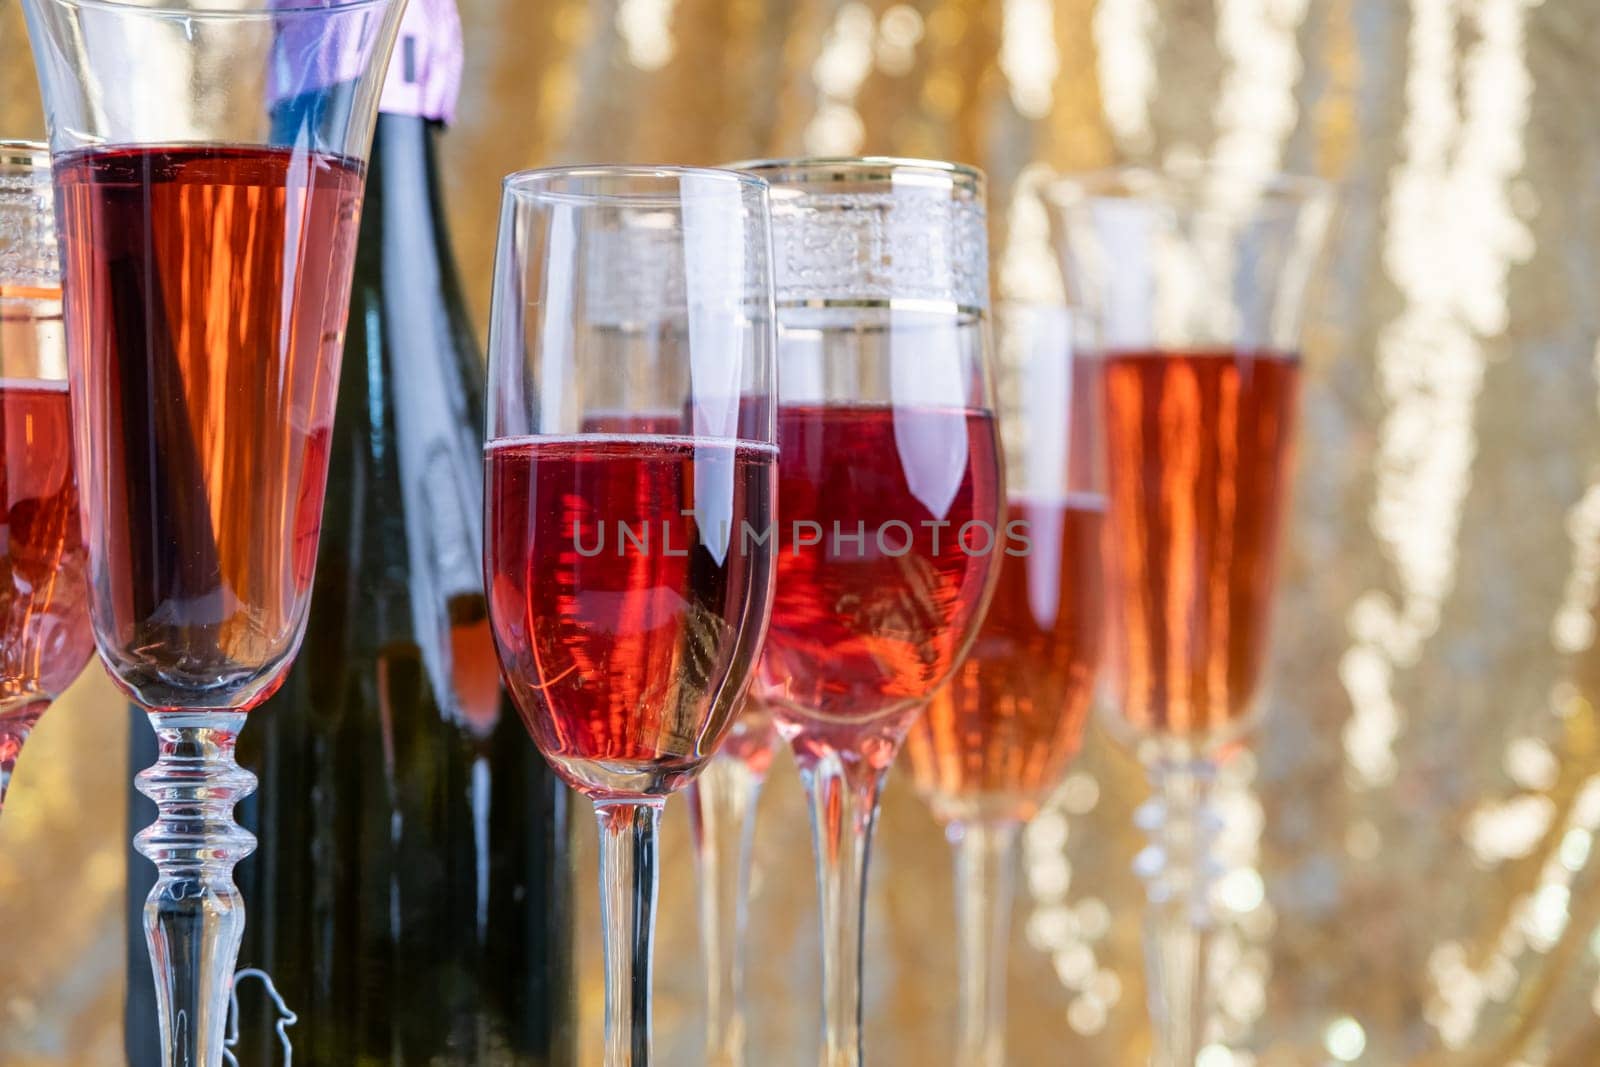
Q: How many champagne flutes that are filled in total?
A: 7